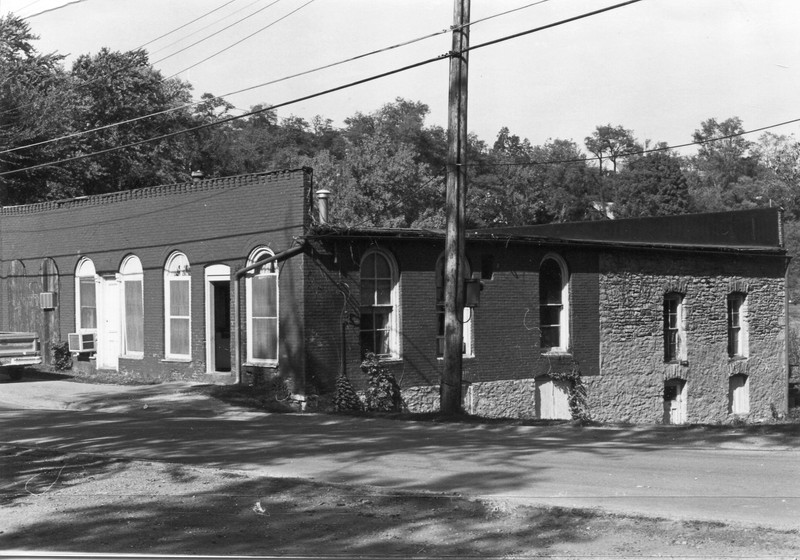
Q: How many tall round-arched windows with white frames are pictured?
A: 7